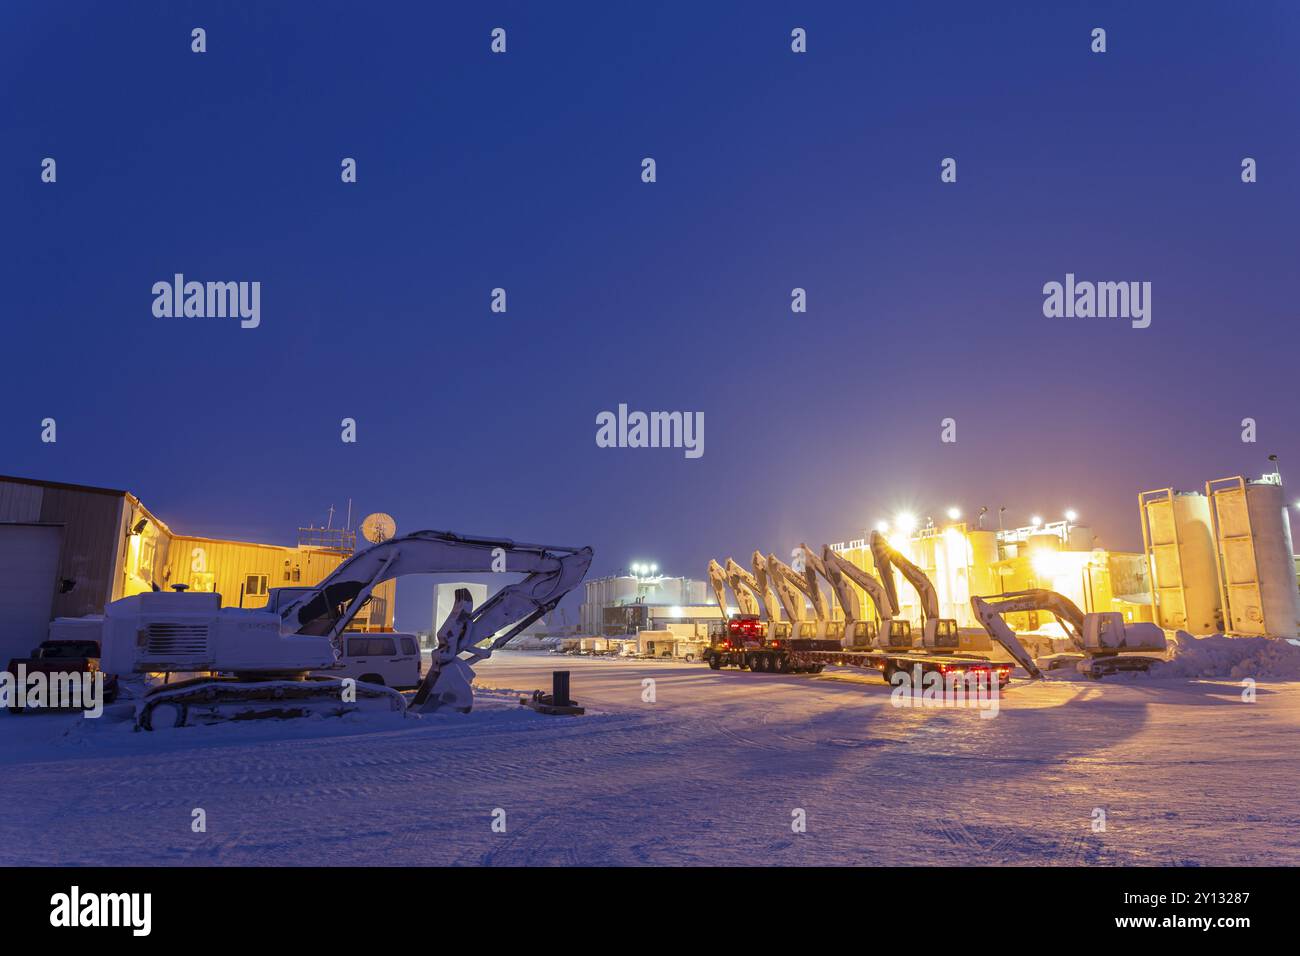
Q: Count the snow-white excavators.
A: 9